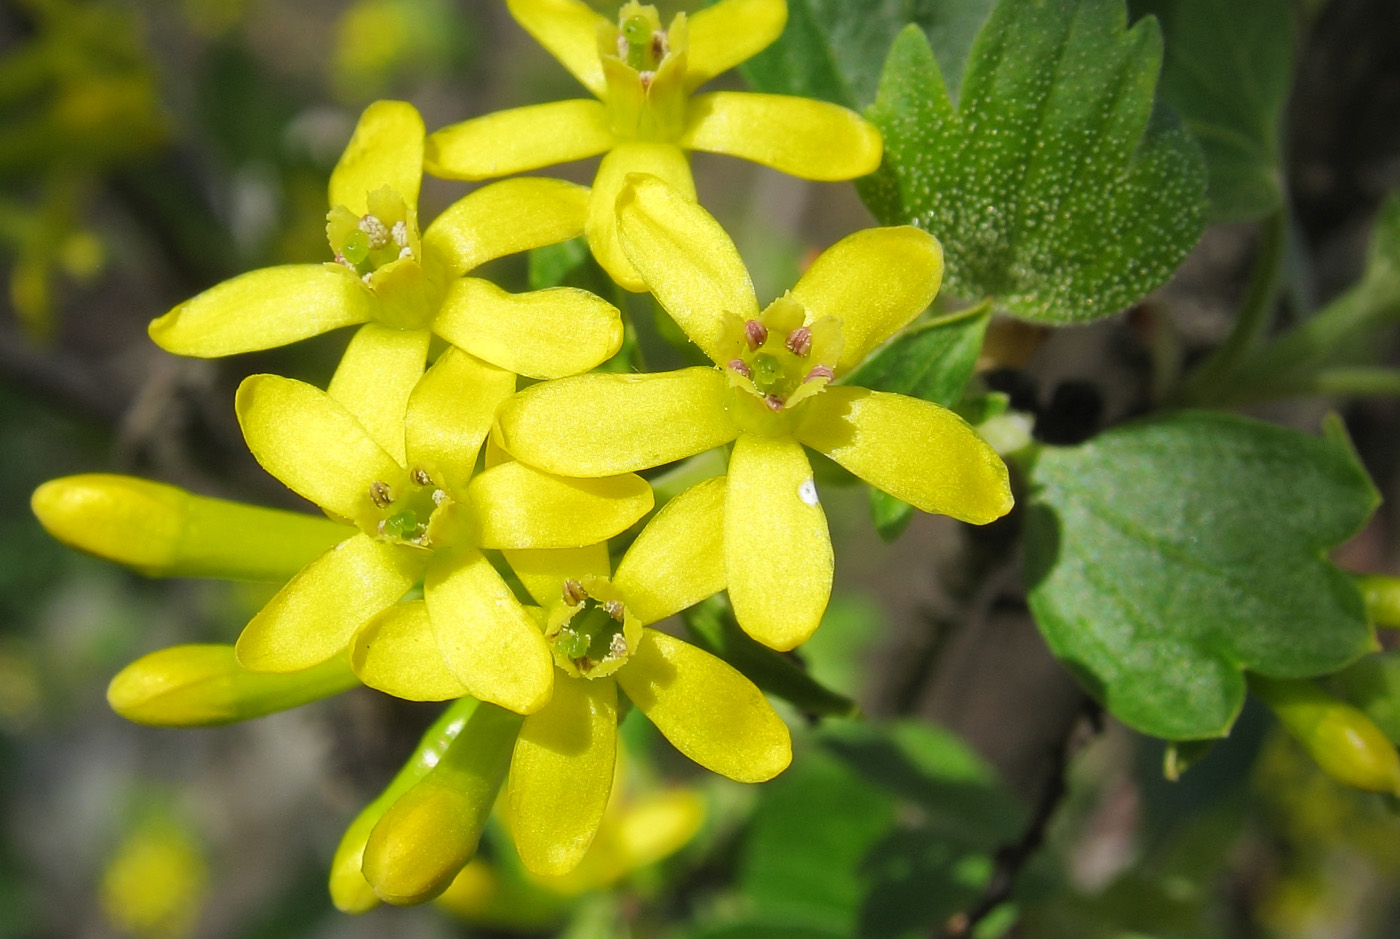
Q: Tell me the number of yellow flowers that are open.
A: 5